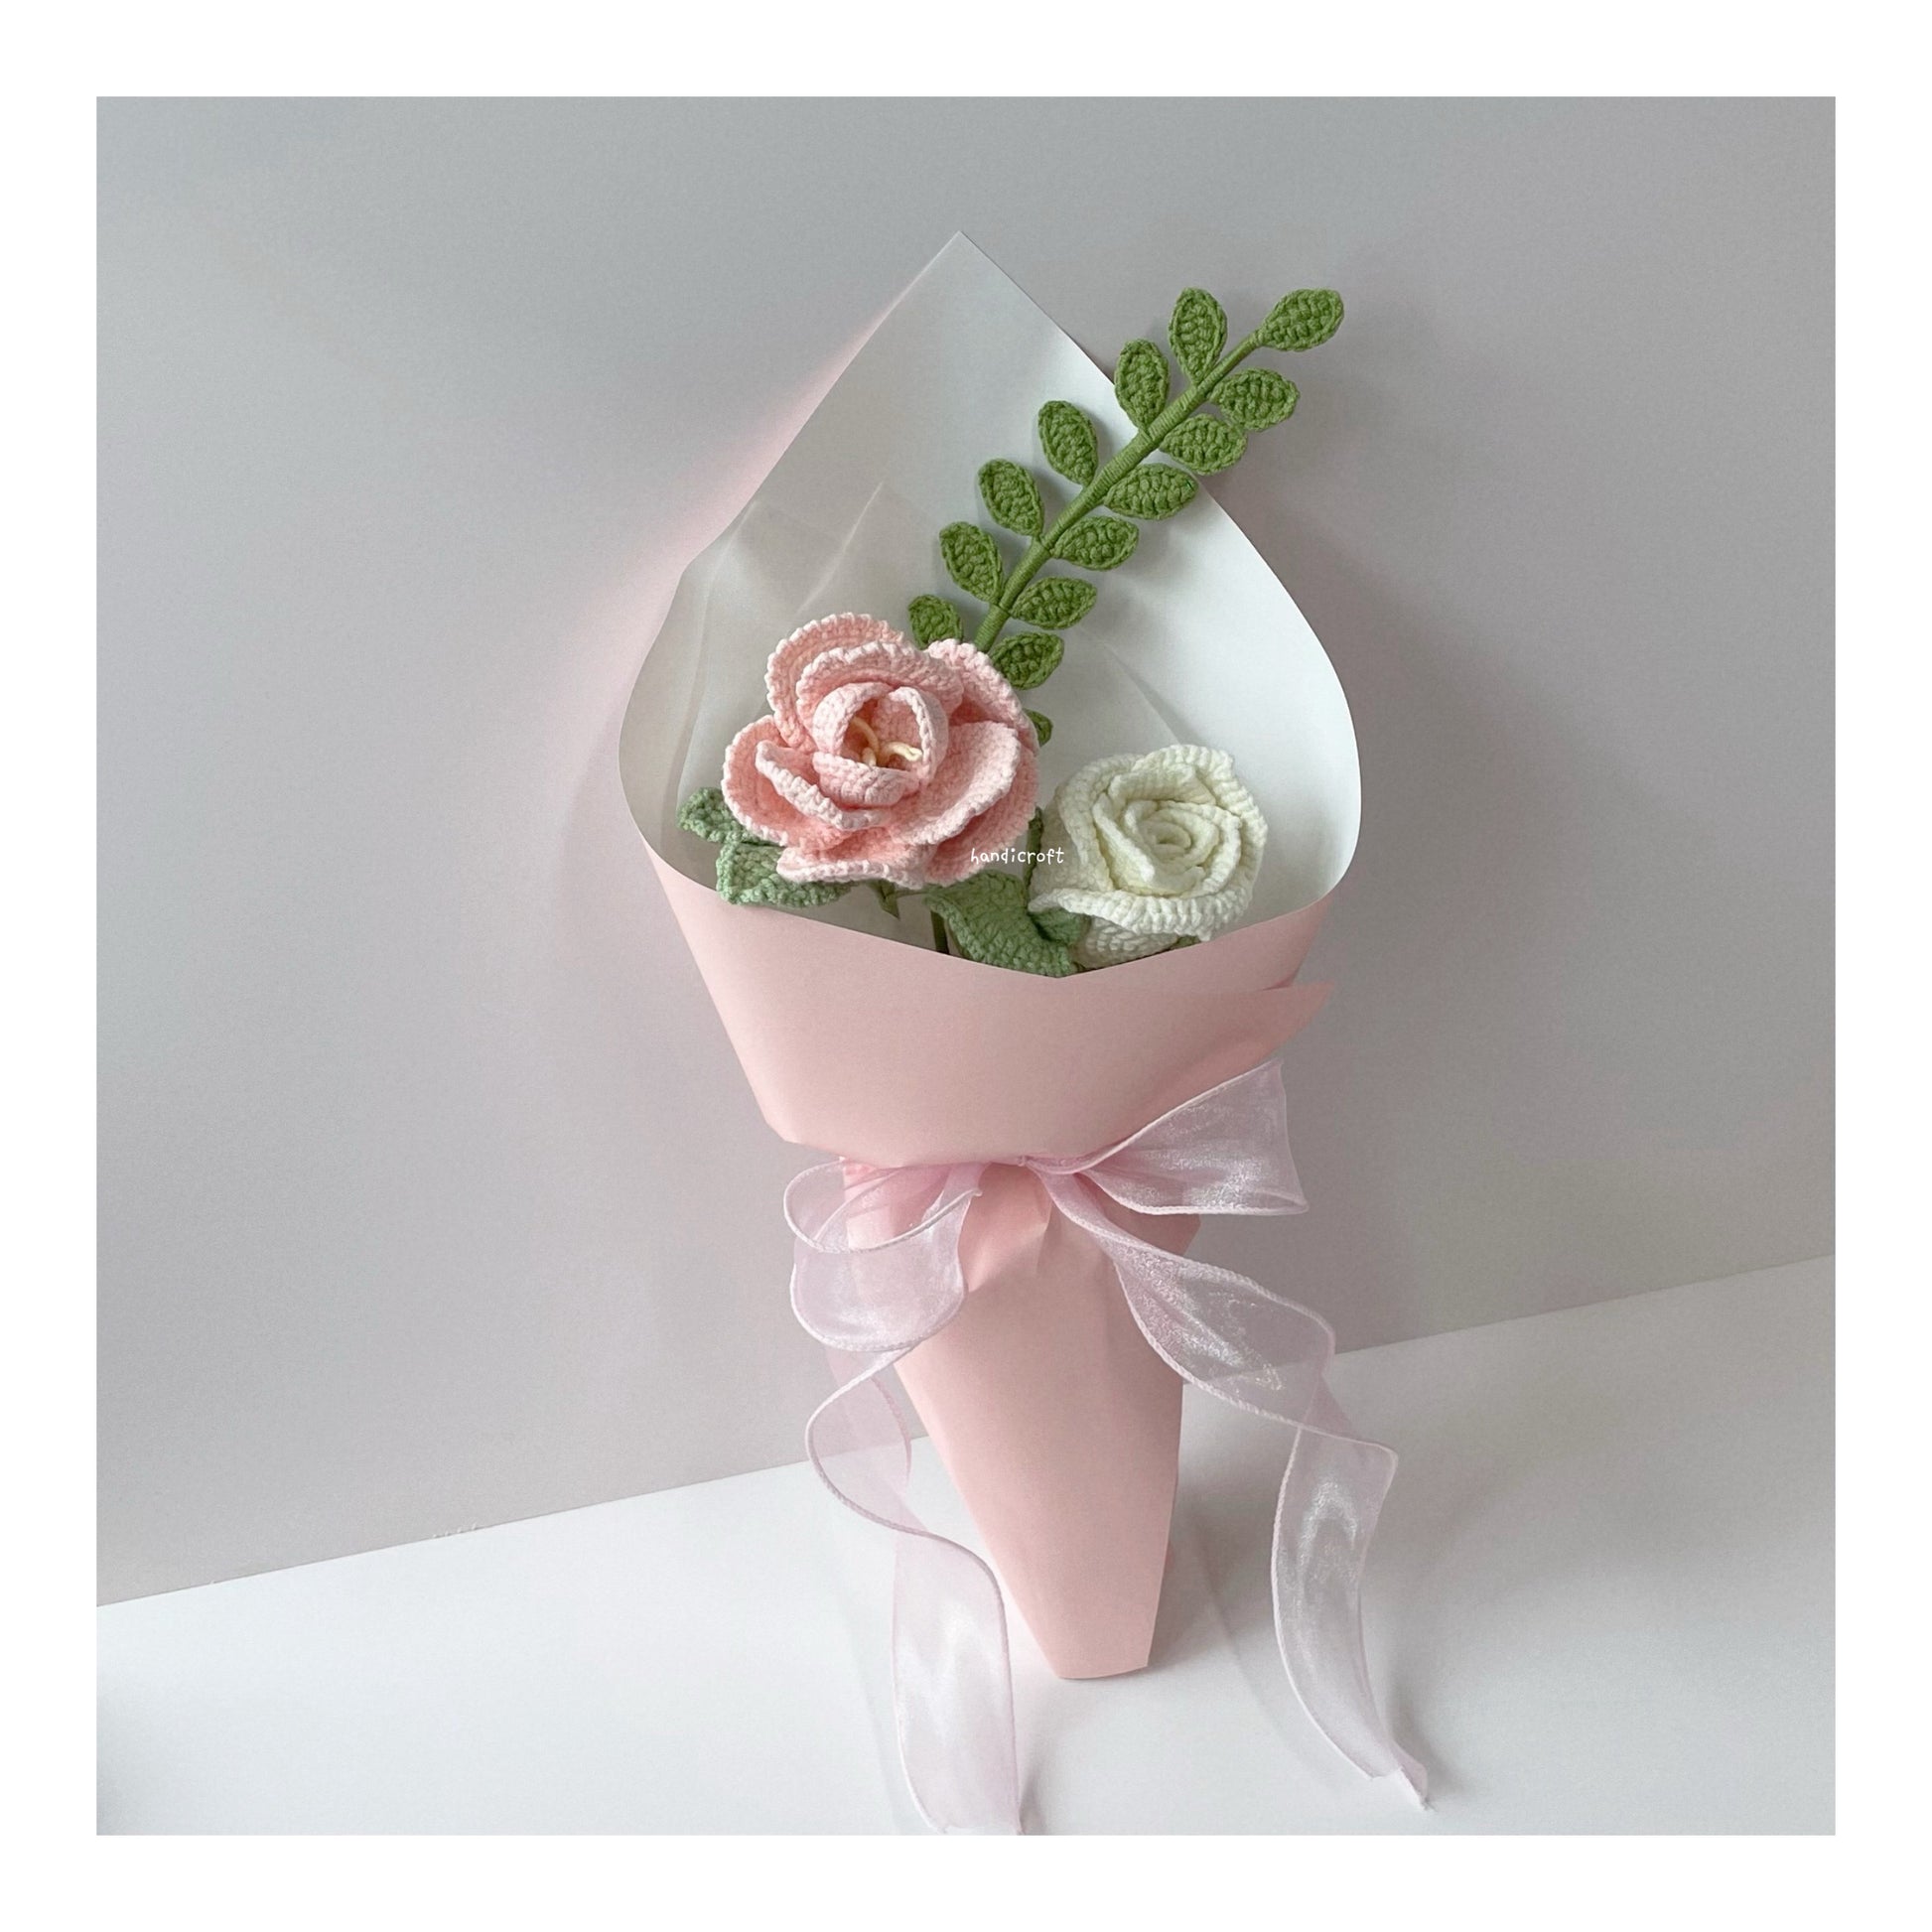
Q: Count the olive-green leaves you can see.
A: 14